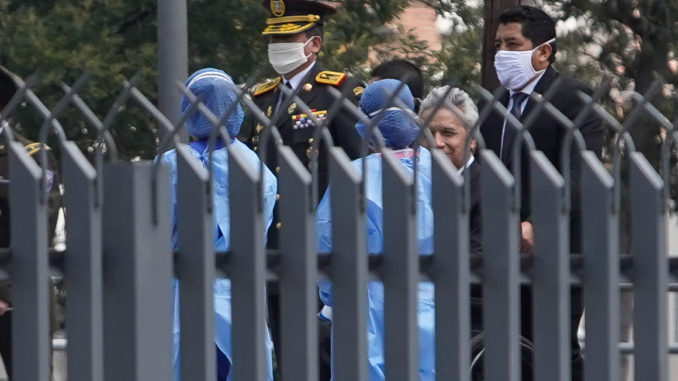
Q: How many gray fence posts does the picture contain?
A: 13